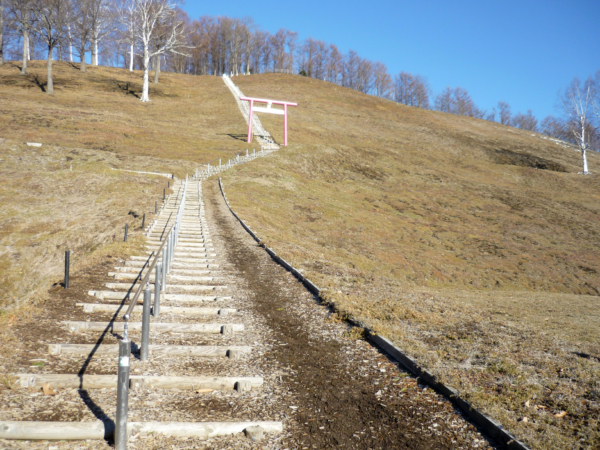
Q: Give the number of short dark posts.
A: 7